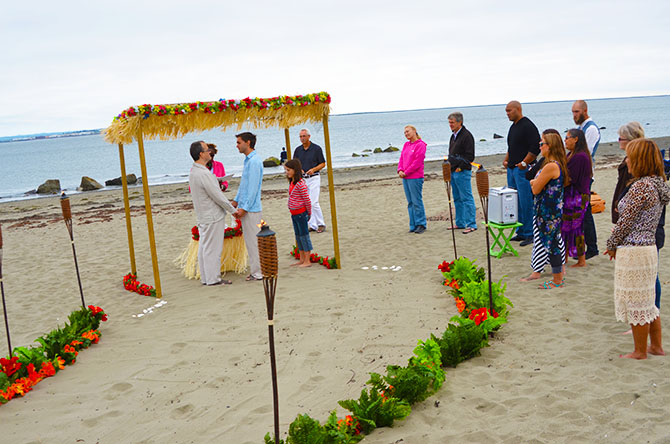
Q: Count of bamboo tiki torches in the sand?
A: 5